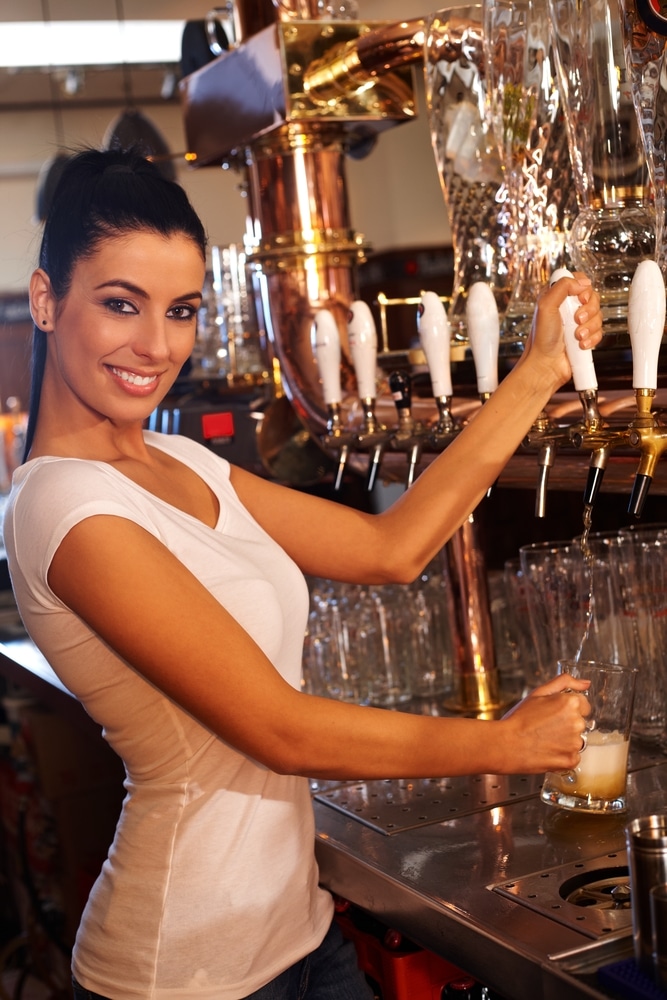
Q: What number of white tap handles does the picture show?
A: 6